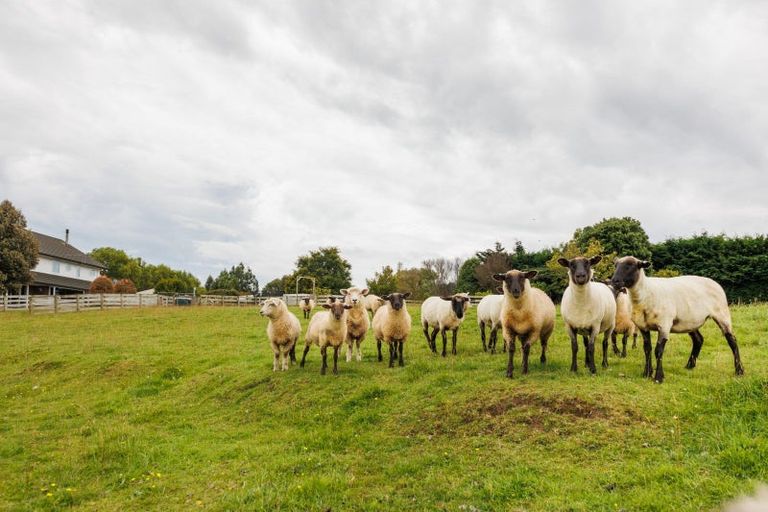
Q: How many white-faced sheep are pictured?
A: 2